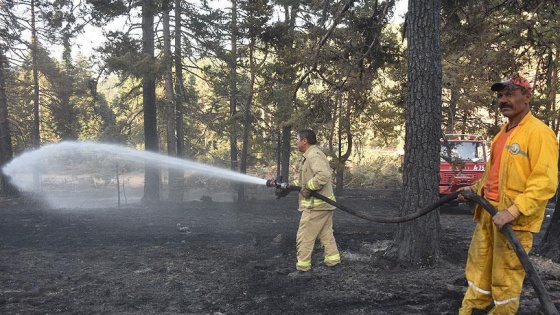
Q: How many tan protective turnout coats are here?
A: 1